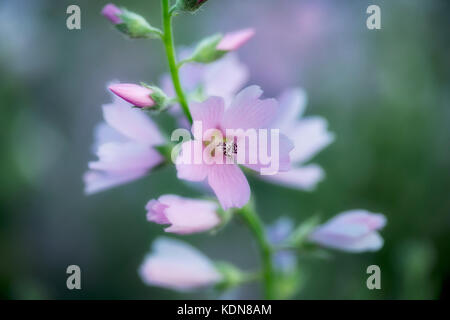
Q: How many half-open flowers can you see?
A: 3